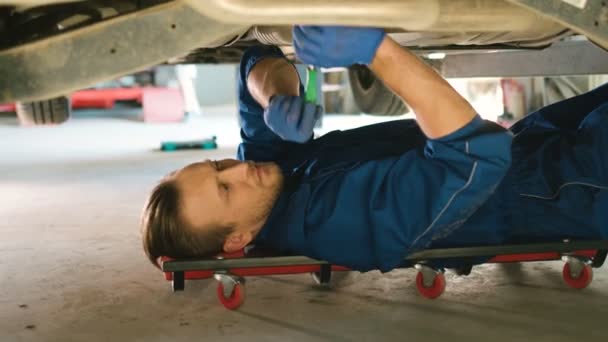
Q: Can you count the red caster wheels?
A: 3